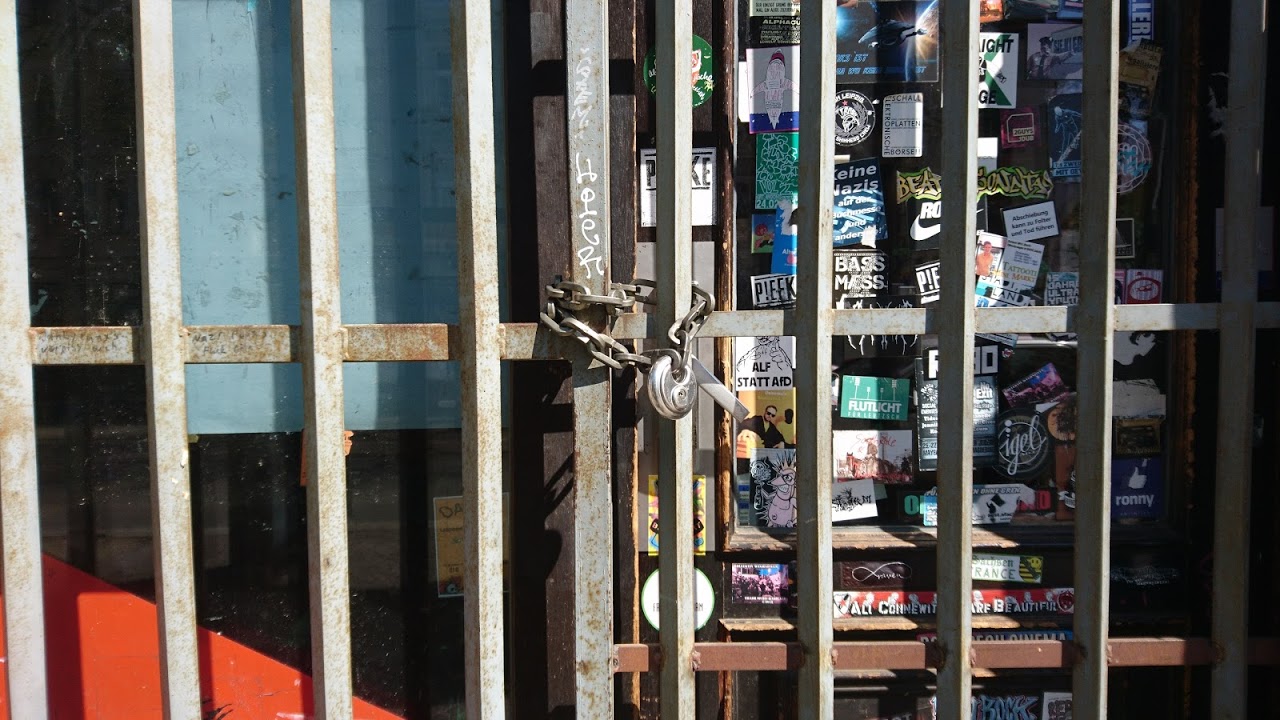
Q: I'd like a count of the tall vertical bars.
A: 10